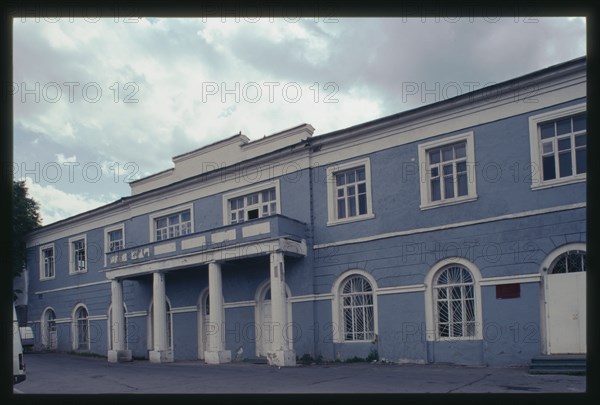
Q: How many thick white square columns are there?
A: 4